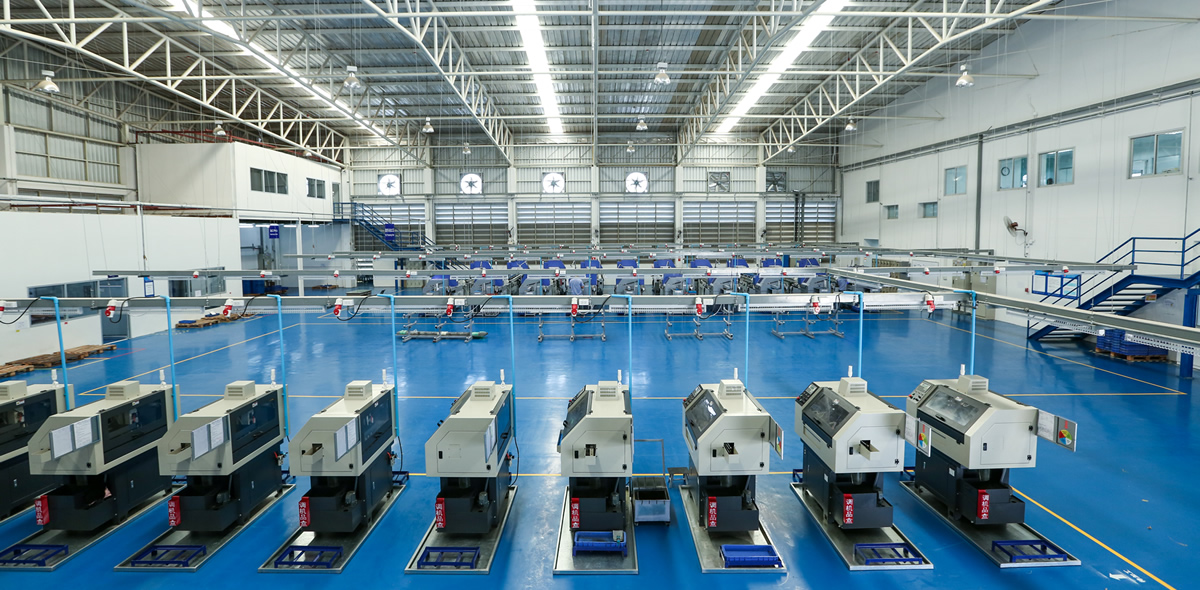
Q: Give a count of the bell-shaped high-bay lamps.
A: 12